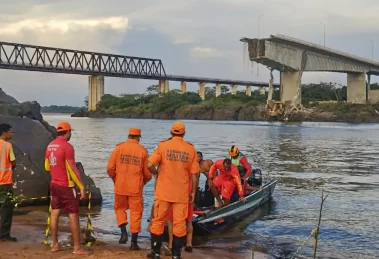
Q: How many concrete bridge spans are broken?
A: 1